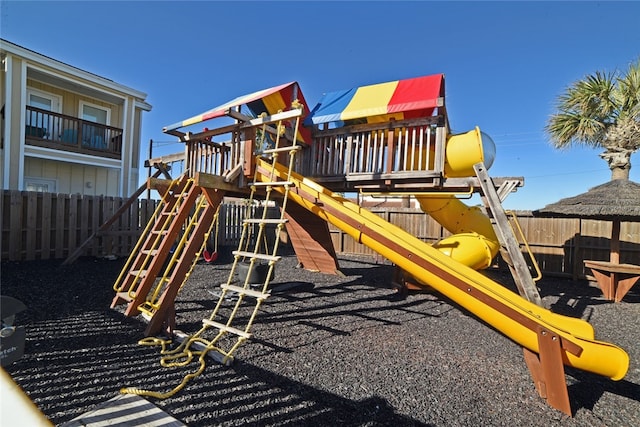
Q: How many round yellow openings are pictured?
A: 1